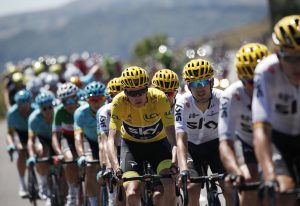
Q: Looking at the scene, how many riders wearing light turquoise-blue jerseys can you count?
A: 3